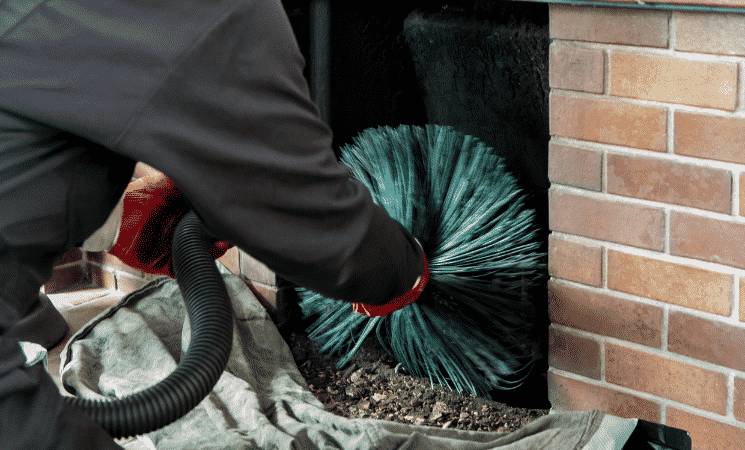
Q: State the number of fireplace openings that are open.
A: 1